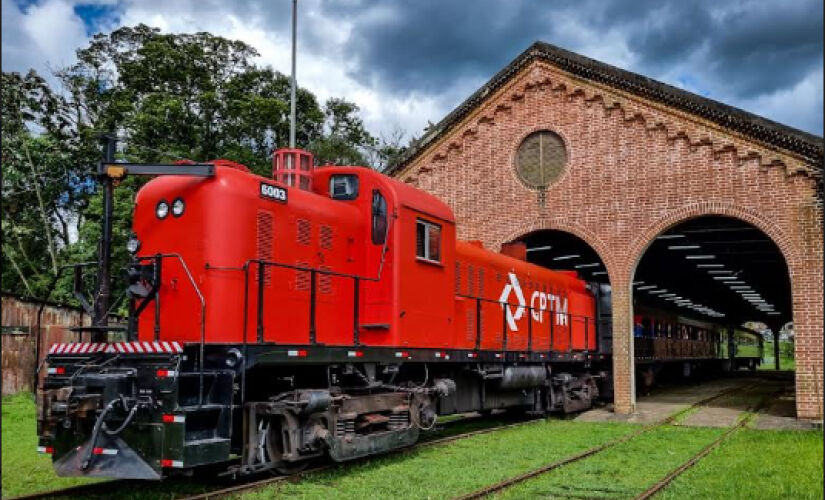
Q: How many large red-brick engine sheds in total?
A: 1